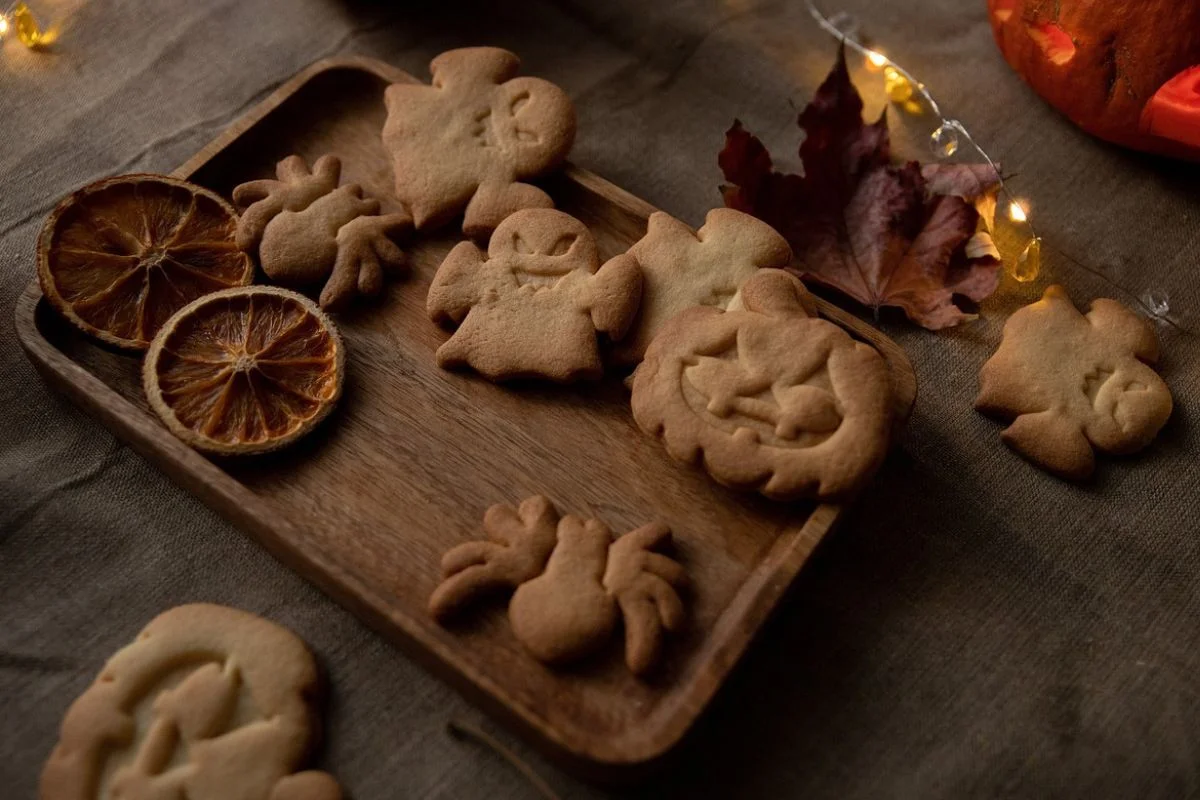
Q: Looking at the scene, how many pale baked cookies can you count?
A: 8